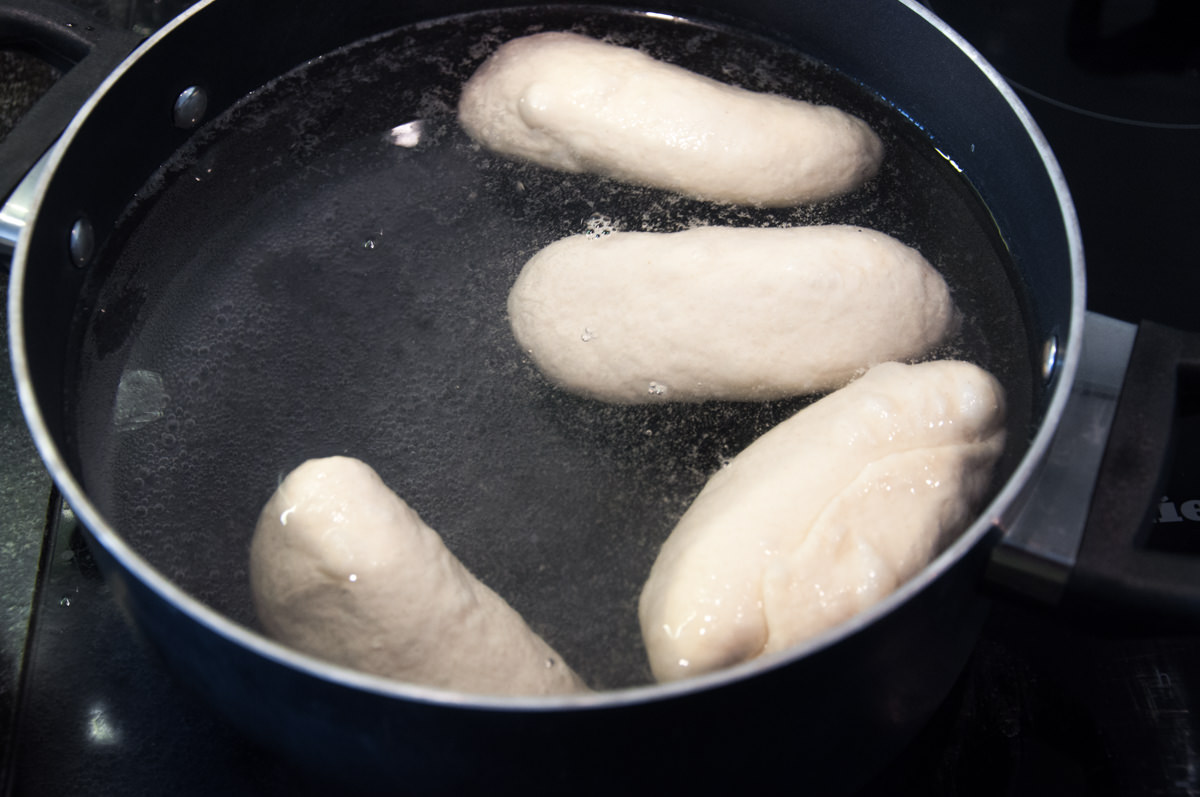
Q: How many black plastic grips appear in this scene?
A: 2